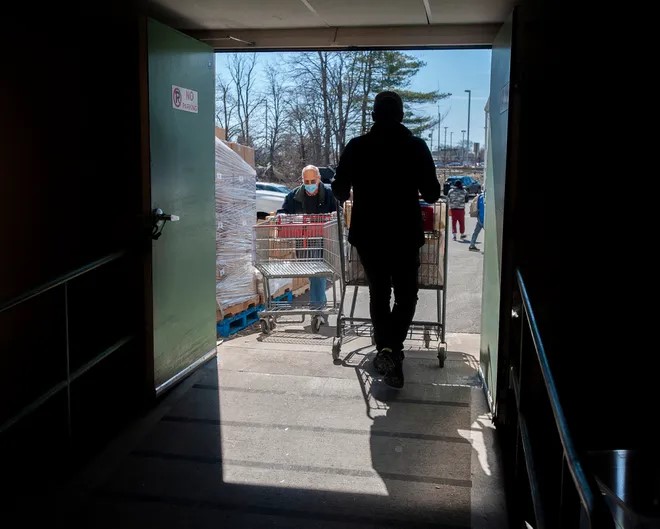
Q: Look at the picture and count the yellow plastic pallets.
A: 0